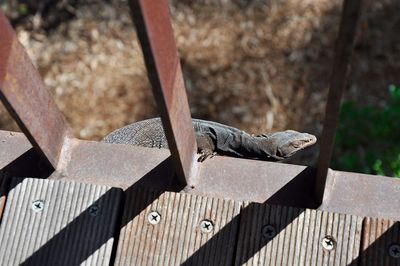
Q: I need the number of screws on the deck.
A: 7